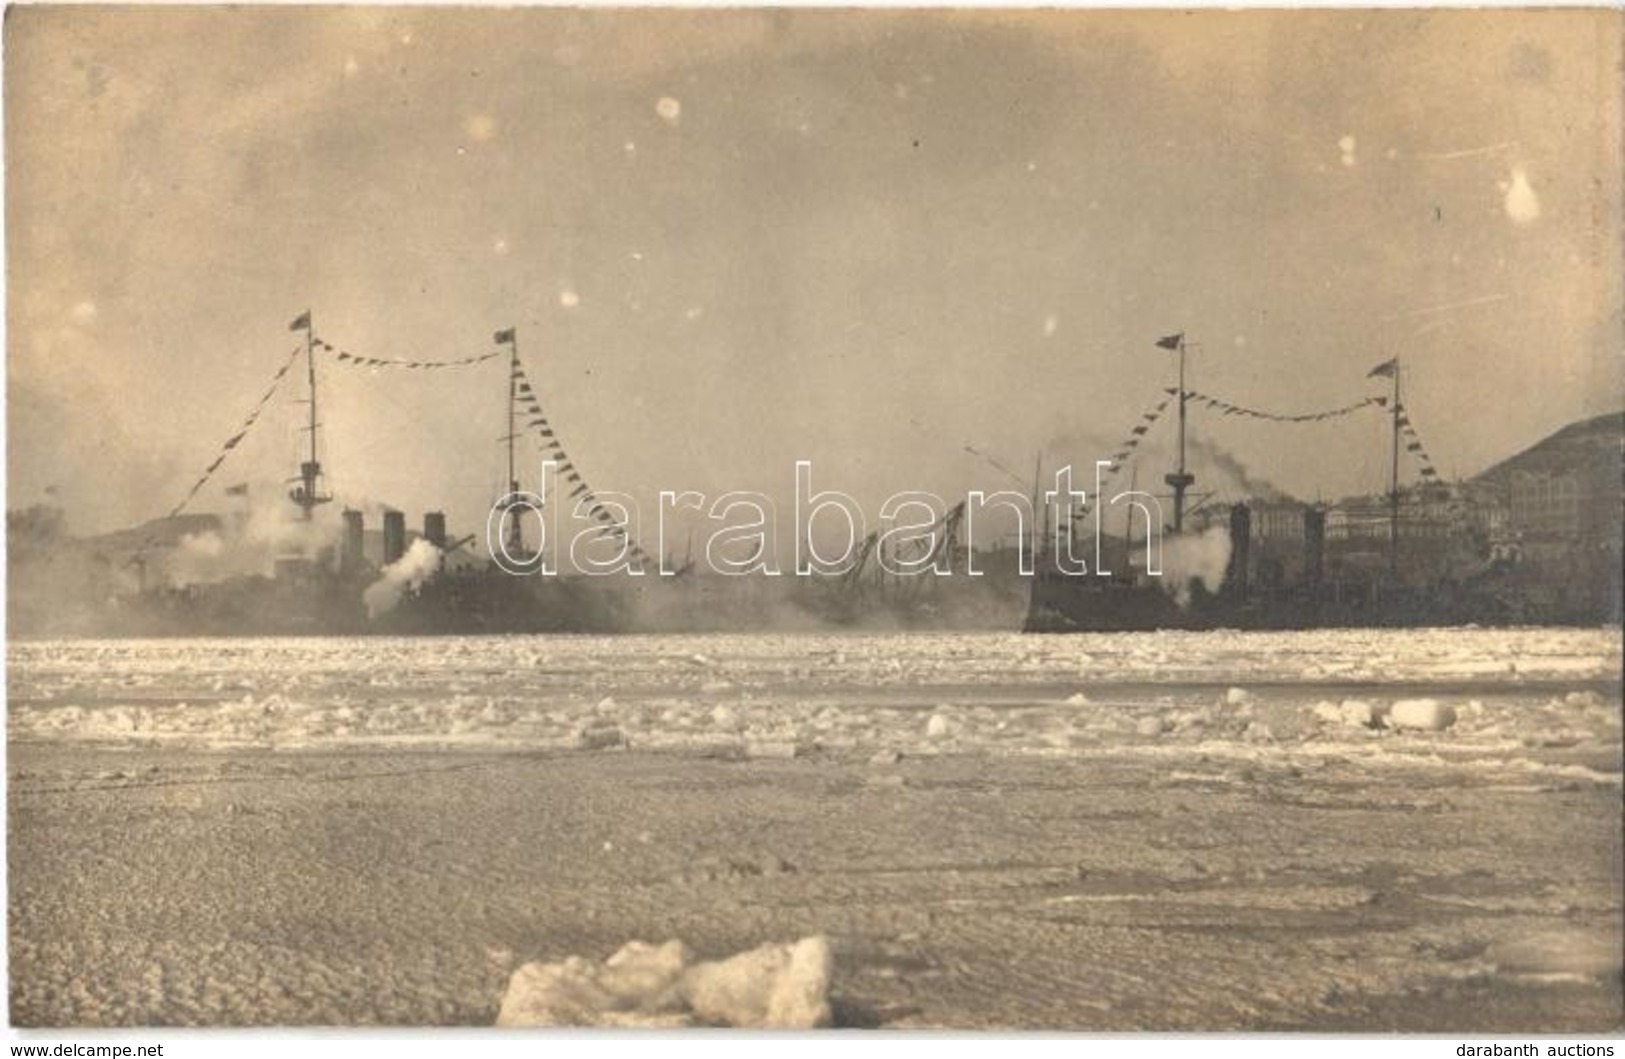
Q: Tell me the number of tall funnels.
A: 5